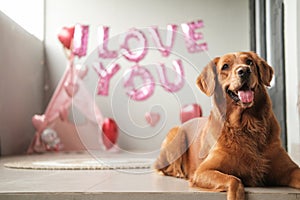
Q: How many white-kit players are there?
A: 0